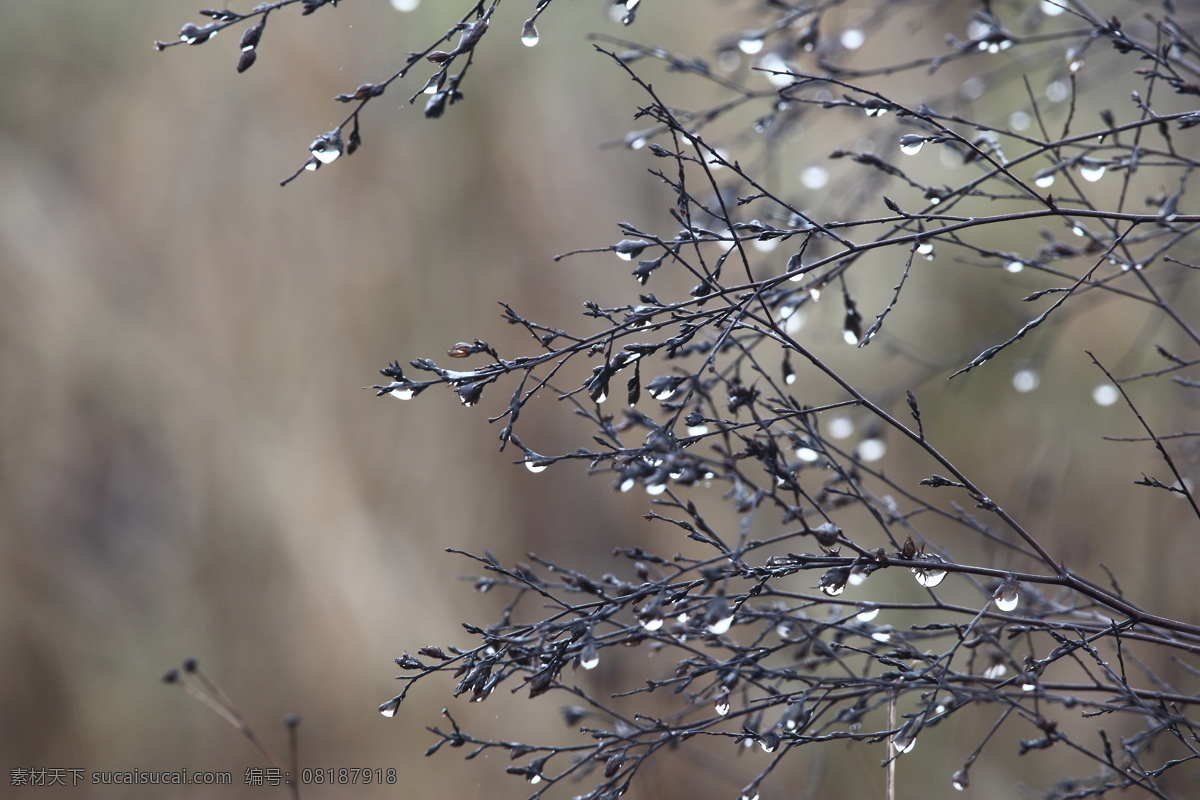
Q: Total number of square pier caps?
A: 0